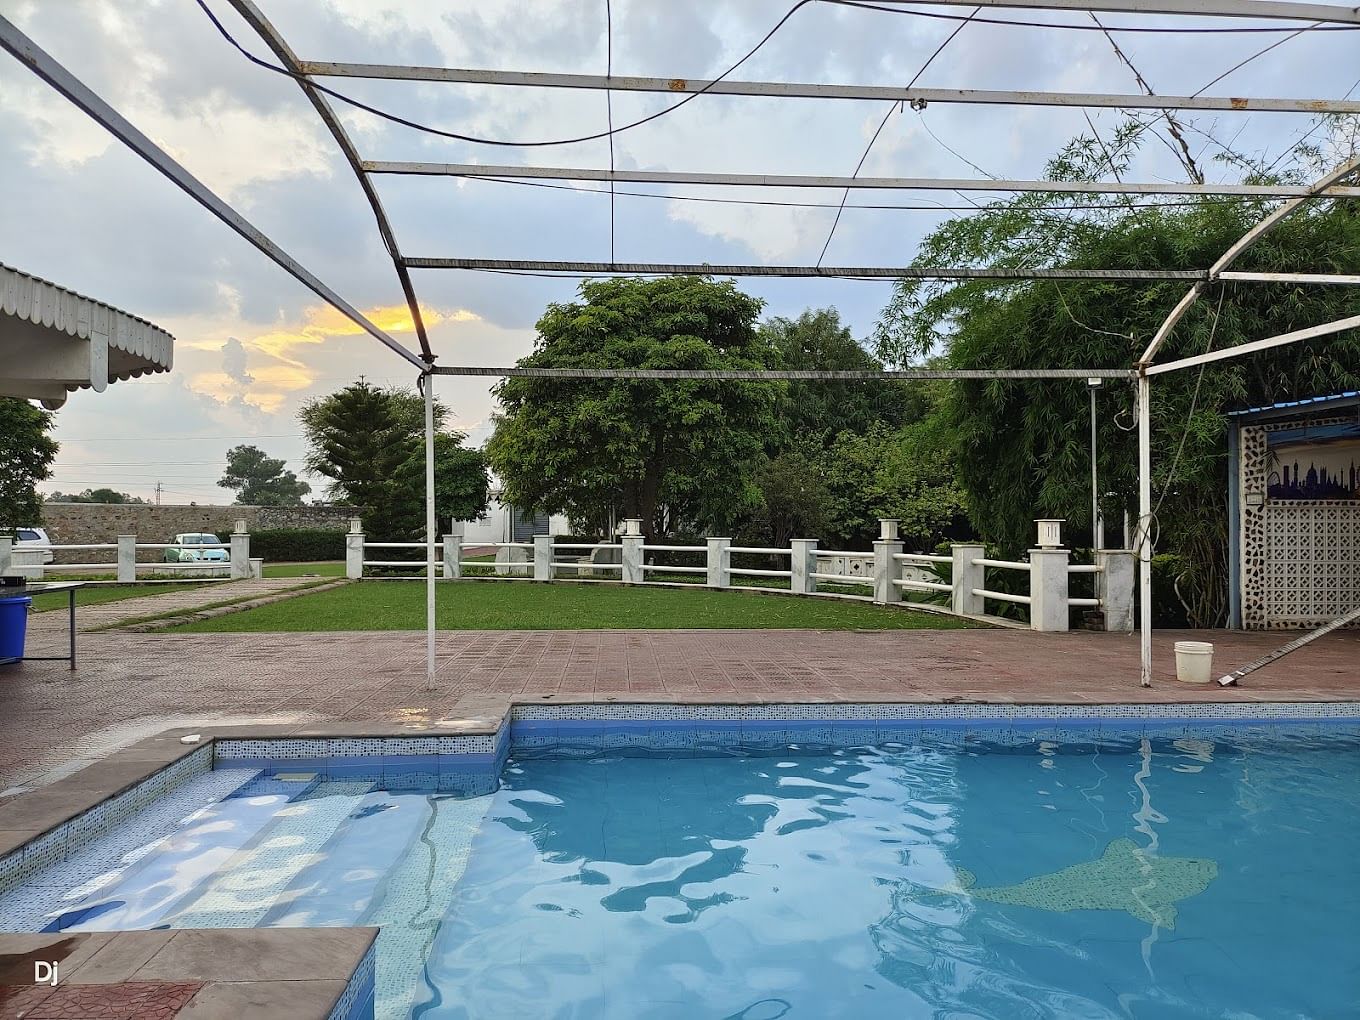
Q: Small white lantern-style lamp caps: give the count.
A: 5